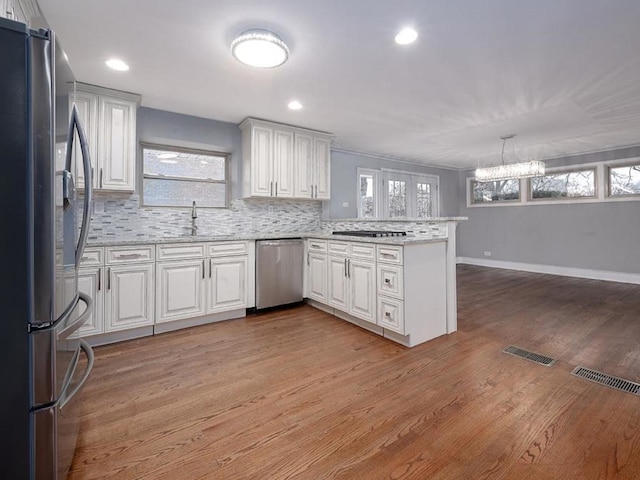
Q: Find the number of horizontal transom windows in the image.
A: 3